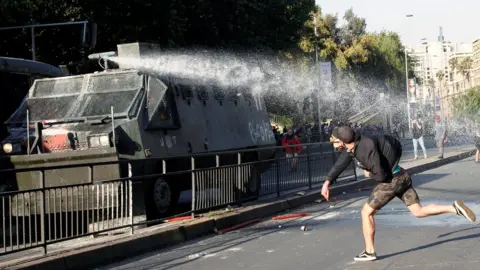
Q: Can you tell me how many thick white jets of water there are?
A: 1